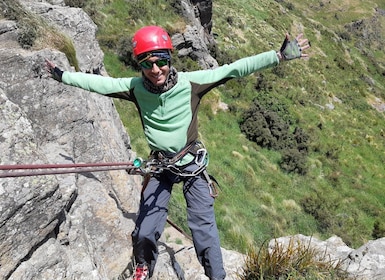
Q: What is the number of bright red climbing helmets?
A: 1